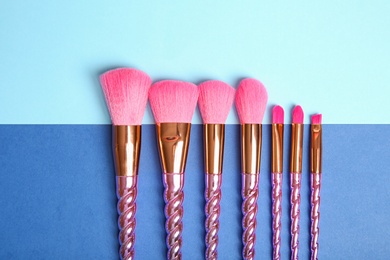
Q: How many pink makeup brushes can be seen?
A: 7